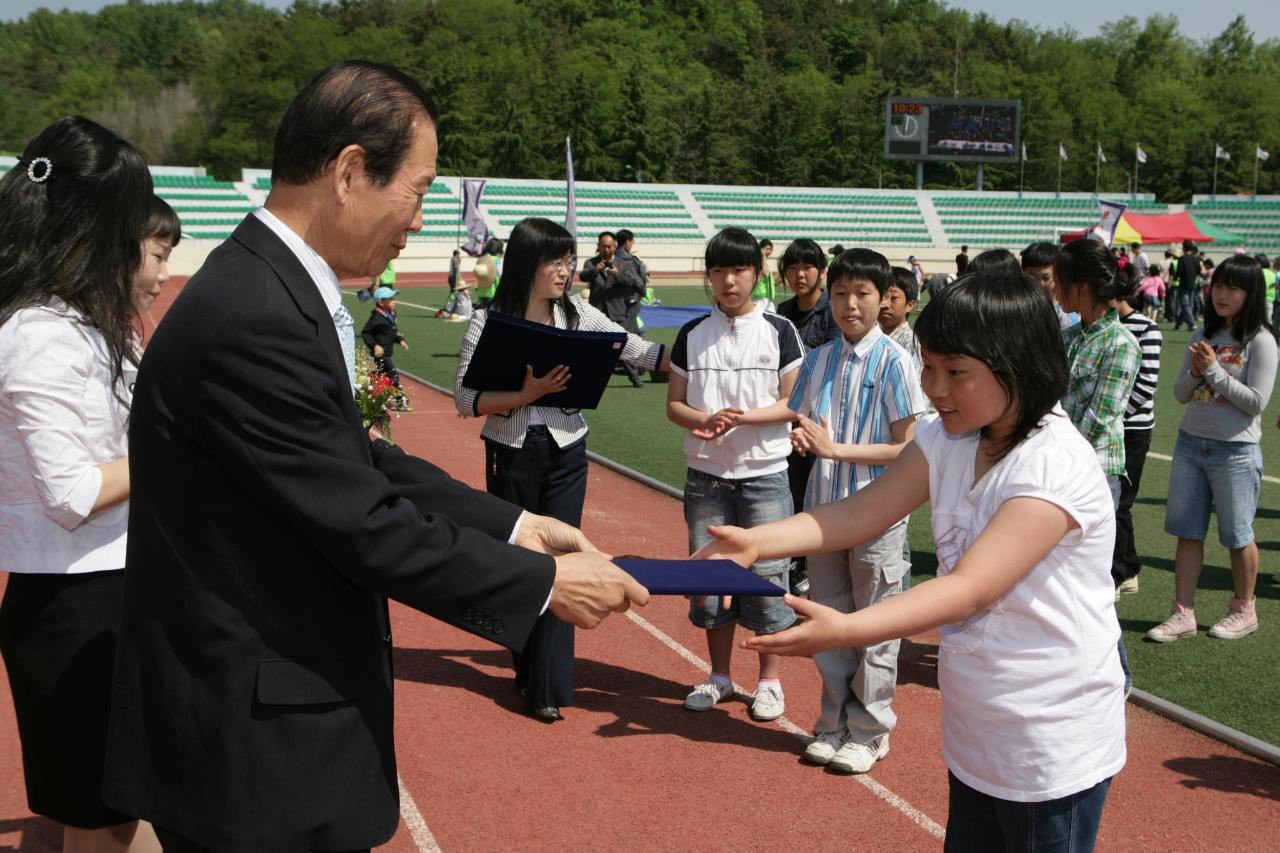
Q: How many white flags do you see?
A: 6